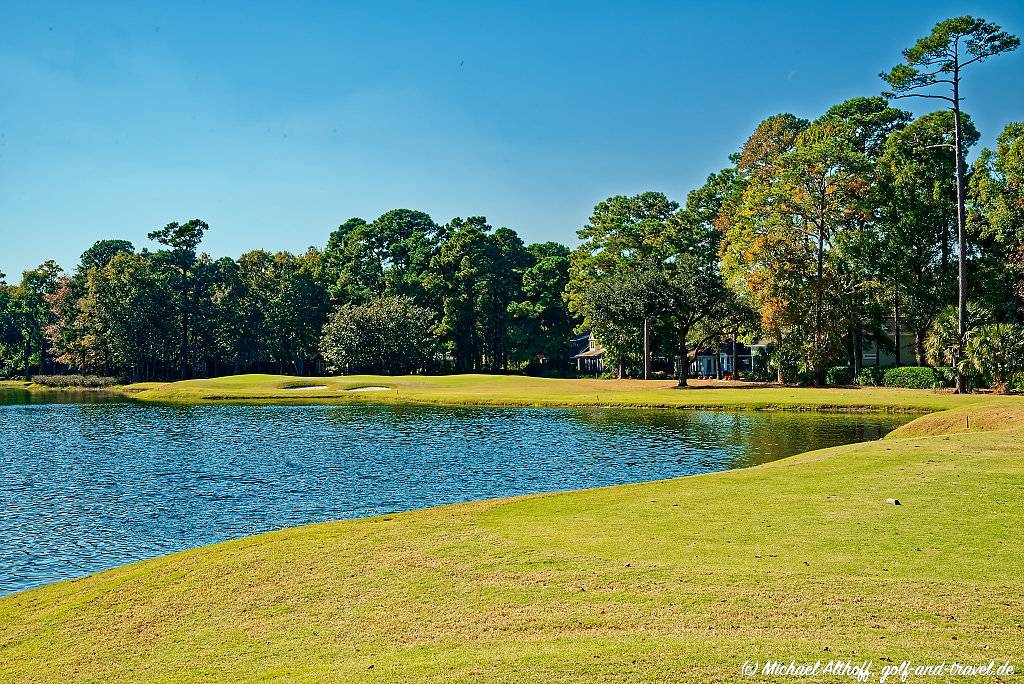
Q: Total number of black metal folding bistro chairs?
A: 0